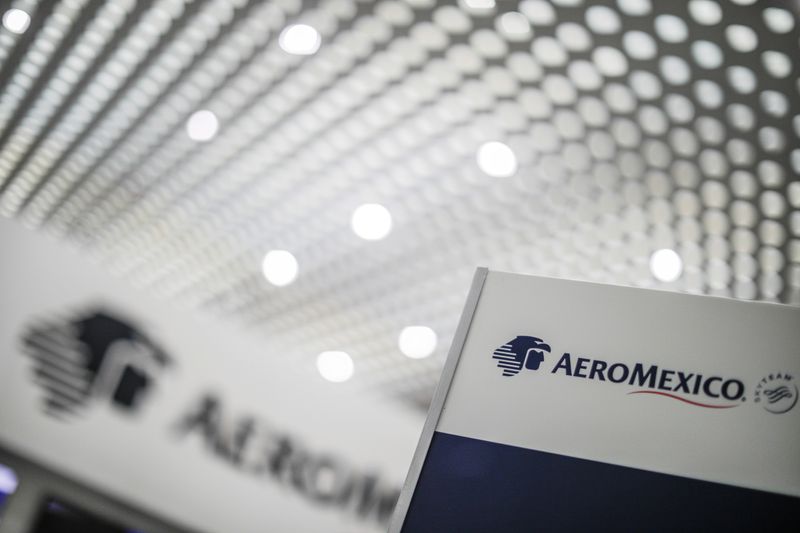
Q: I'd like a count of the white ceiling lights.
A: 9